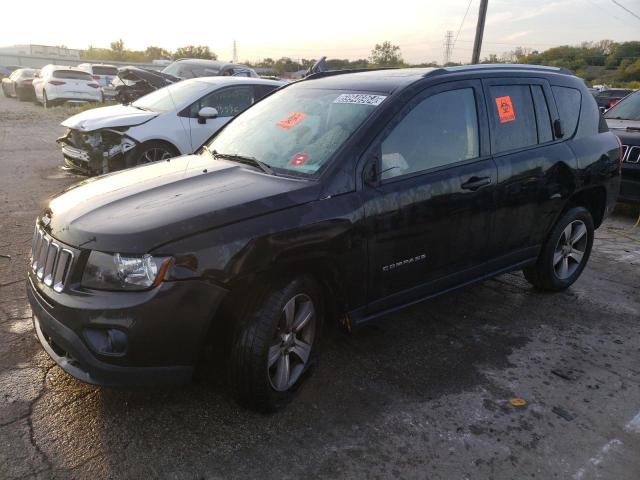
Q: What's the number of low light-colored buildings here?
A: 1